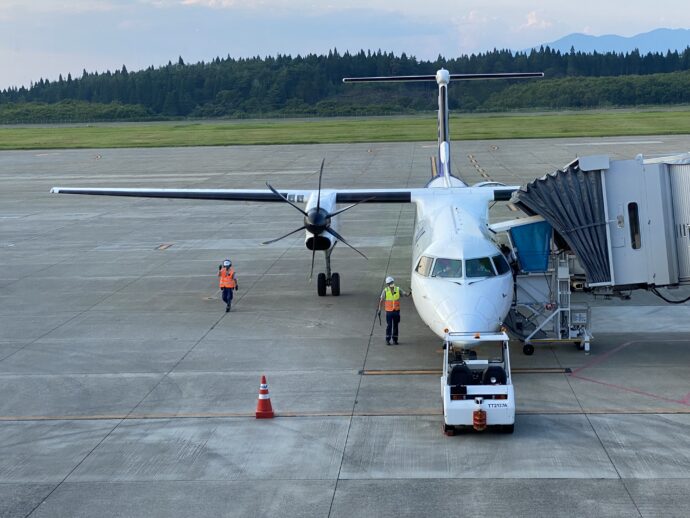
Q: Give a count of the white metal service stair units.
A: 1